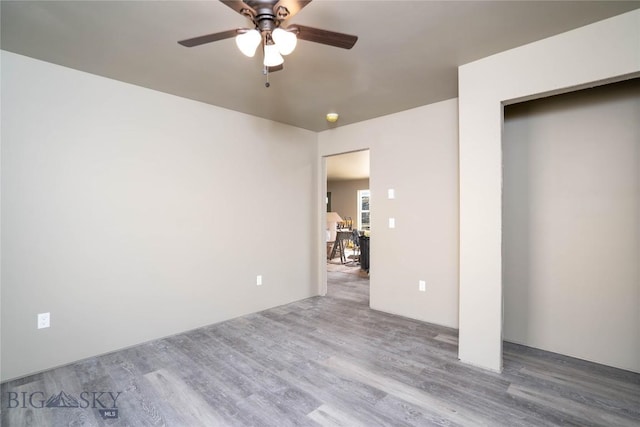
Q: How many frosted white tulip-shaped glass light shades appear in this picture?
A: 3